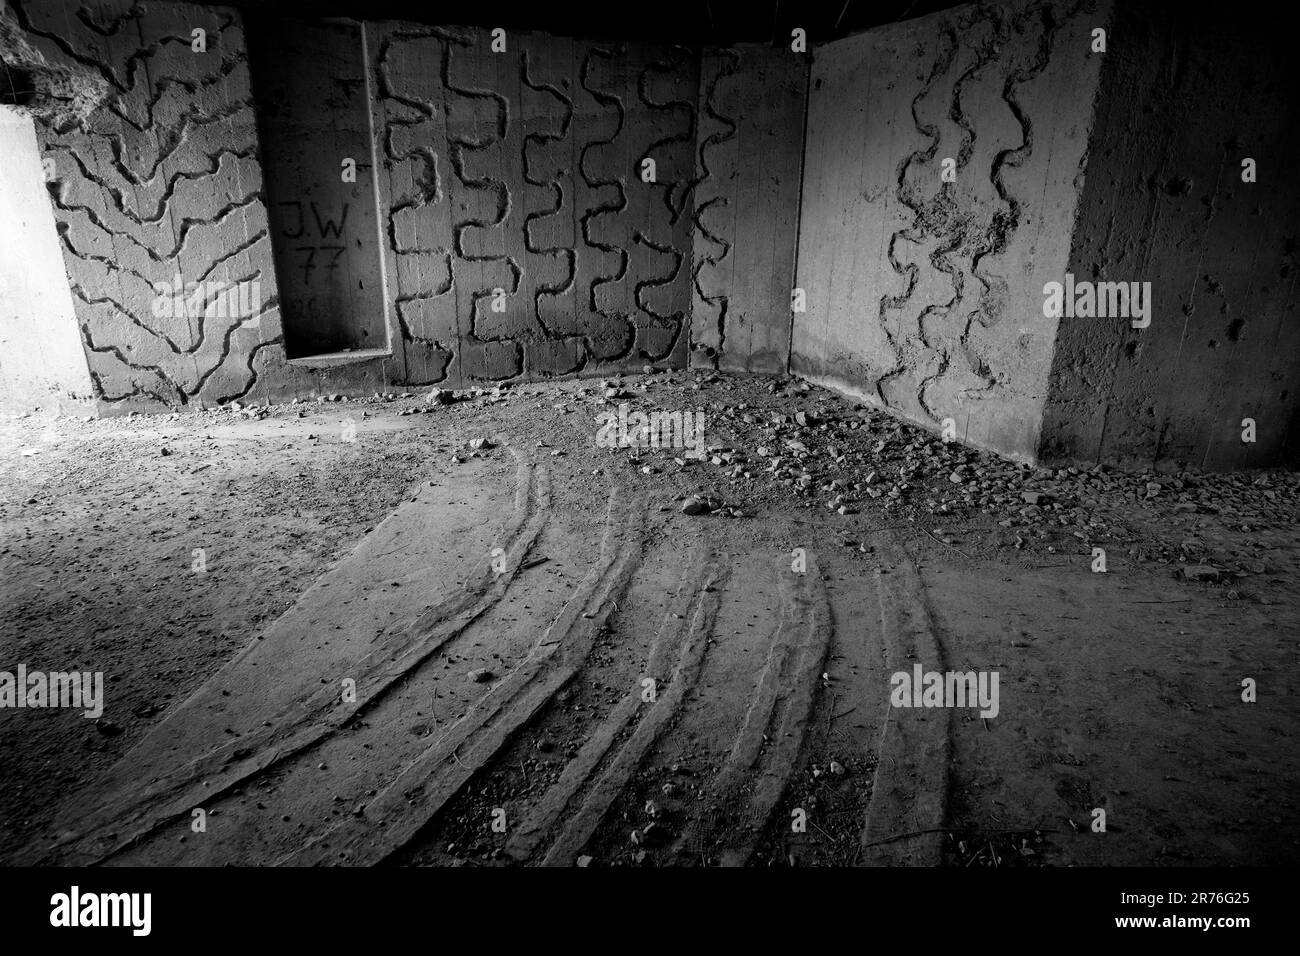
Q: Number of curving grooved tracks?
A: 5